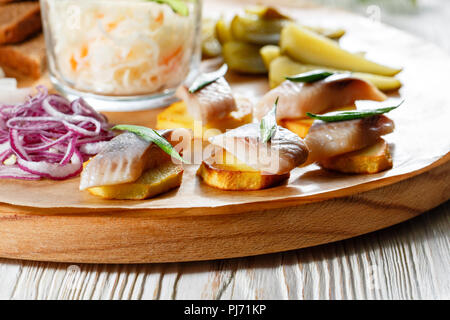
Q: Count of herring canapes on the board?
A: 5